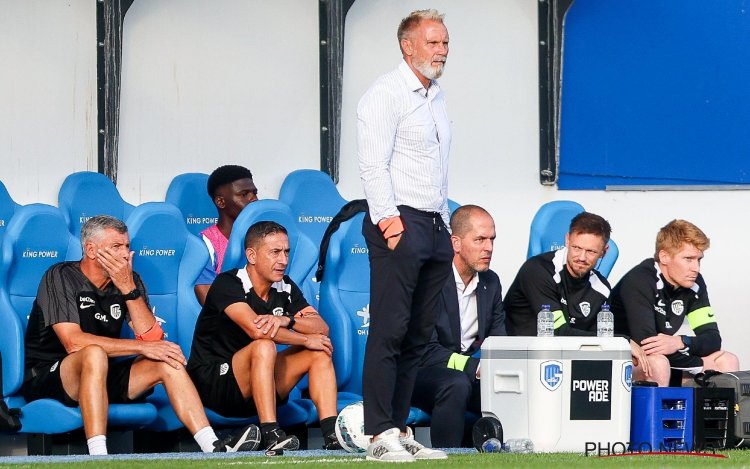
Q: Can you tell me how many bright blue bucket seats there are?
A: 10